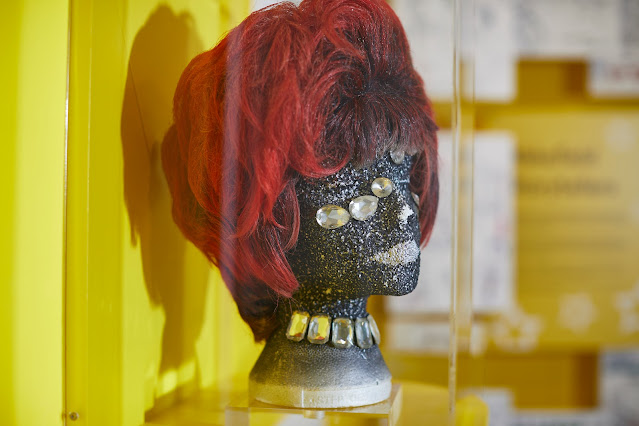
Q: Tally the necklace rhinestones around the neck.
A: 5